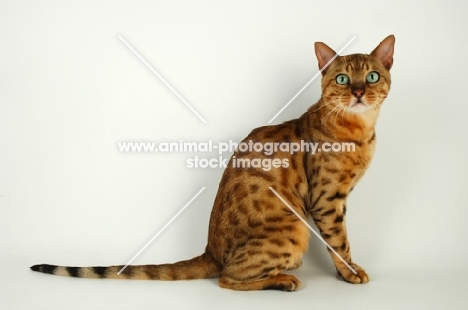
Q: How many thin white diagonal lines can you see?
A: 4